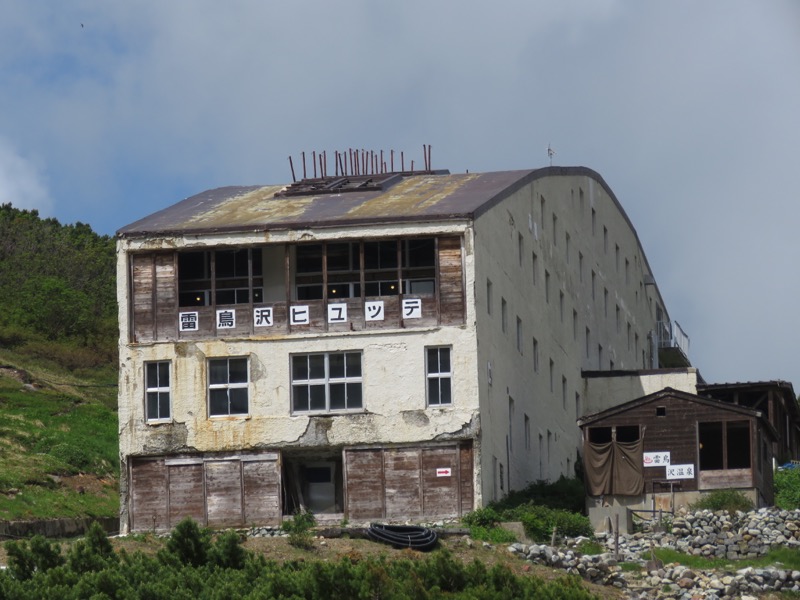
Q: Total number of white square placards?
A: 7